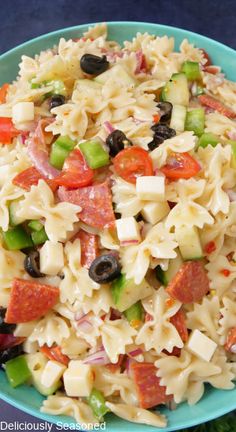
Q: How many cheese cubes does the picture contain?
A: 8